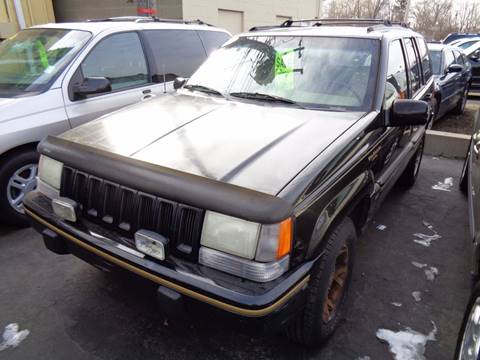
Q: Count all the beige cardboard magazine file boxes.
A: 0